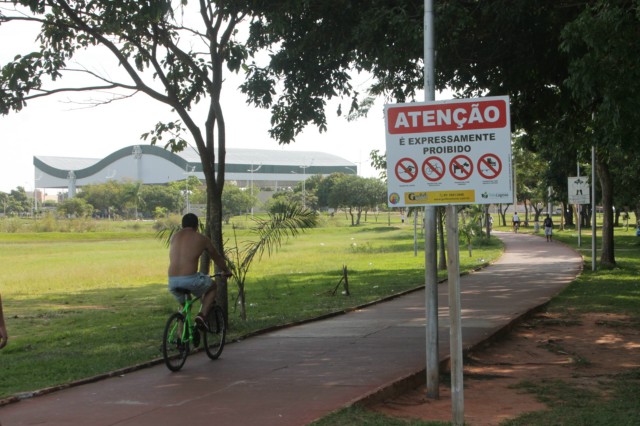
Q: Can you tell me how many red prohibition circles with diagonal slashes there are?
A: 4